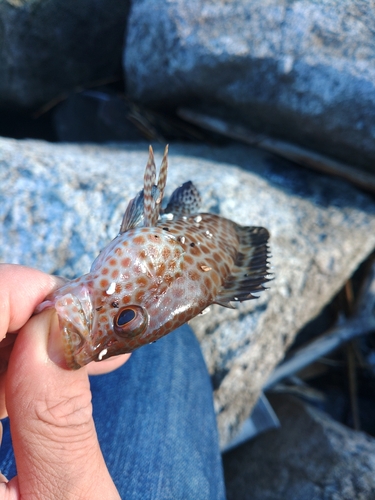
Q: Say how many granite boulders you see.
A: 4